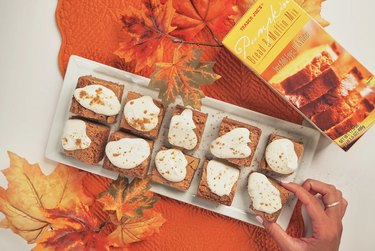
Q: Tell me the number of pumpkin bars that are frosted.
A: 10